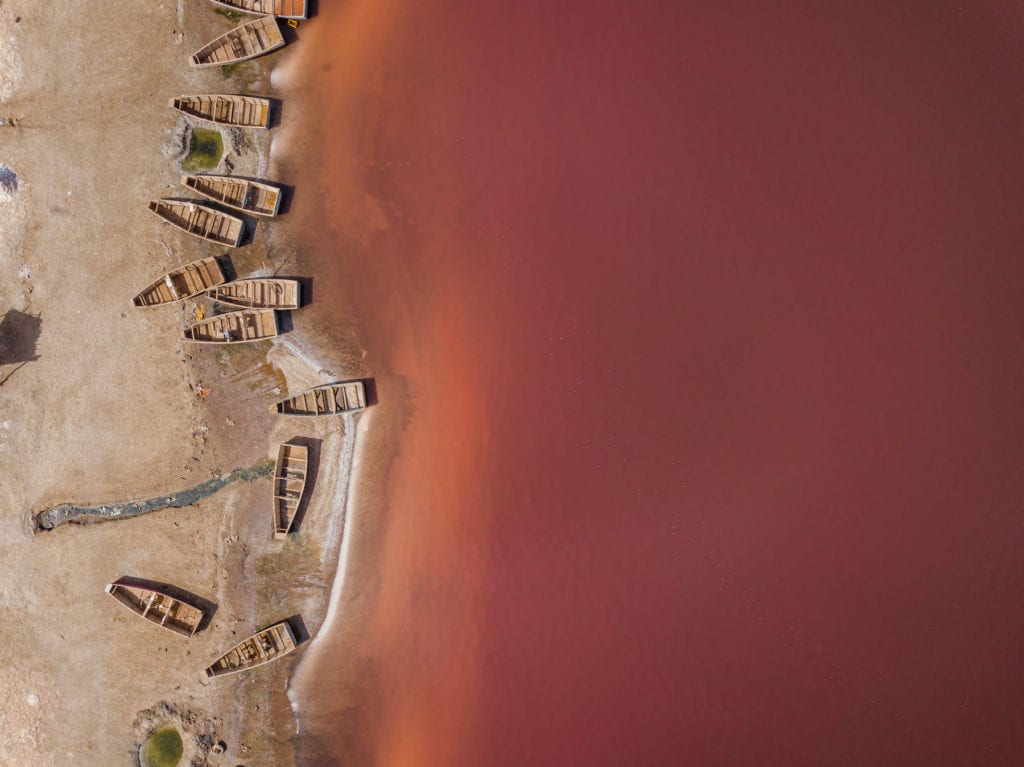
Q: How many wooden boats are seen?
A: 12